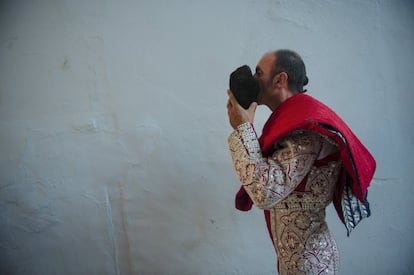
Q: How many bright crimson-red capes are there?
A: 1